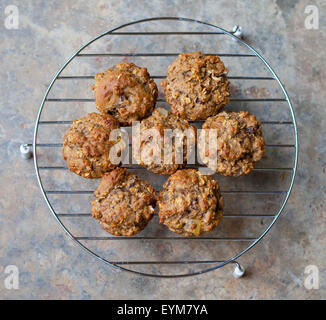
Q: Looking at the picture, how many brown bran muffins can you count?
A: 7